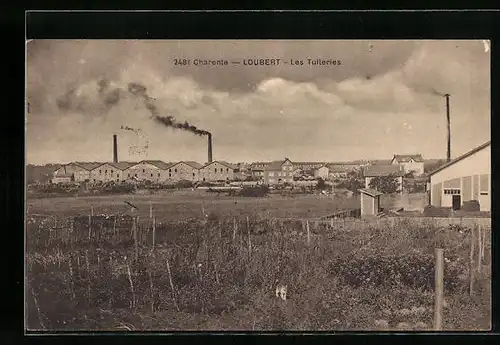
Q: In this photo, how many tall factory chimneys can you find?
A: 3